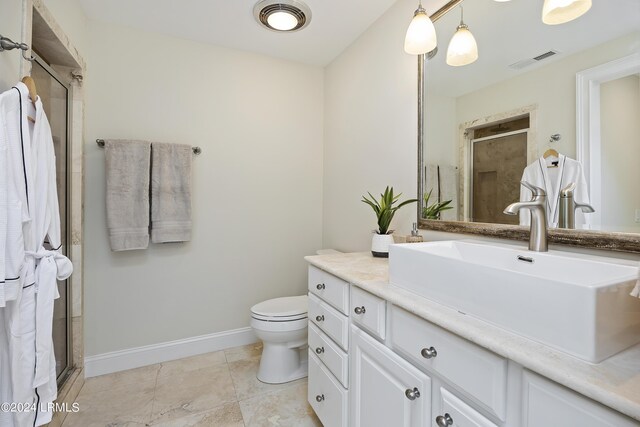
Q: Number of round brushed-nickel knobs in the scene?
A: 8